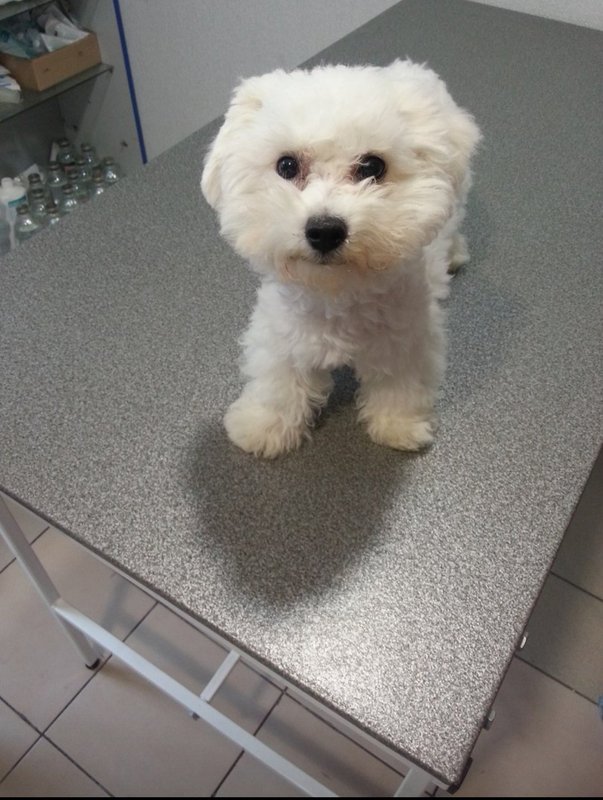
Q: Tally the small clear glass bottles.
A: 12